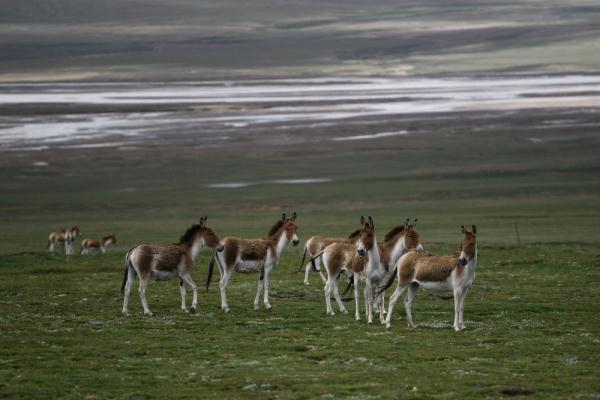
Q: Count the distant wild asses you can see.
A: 3